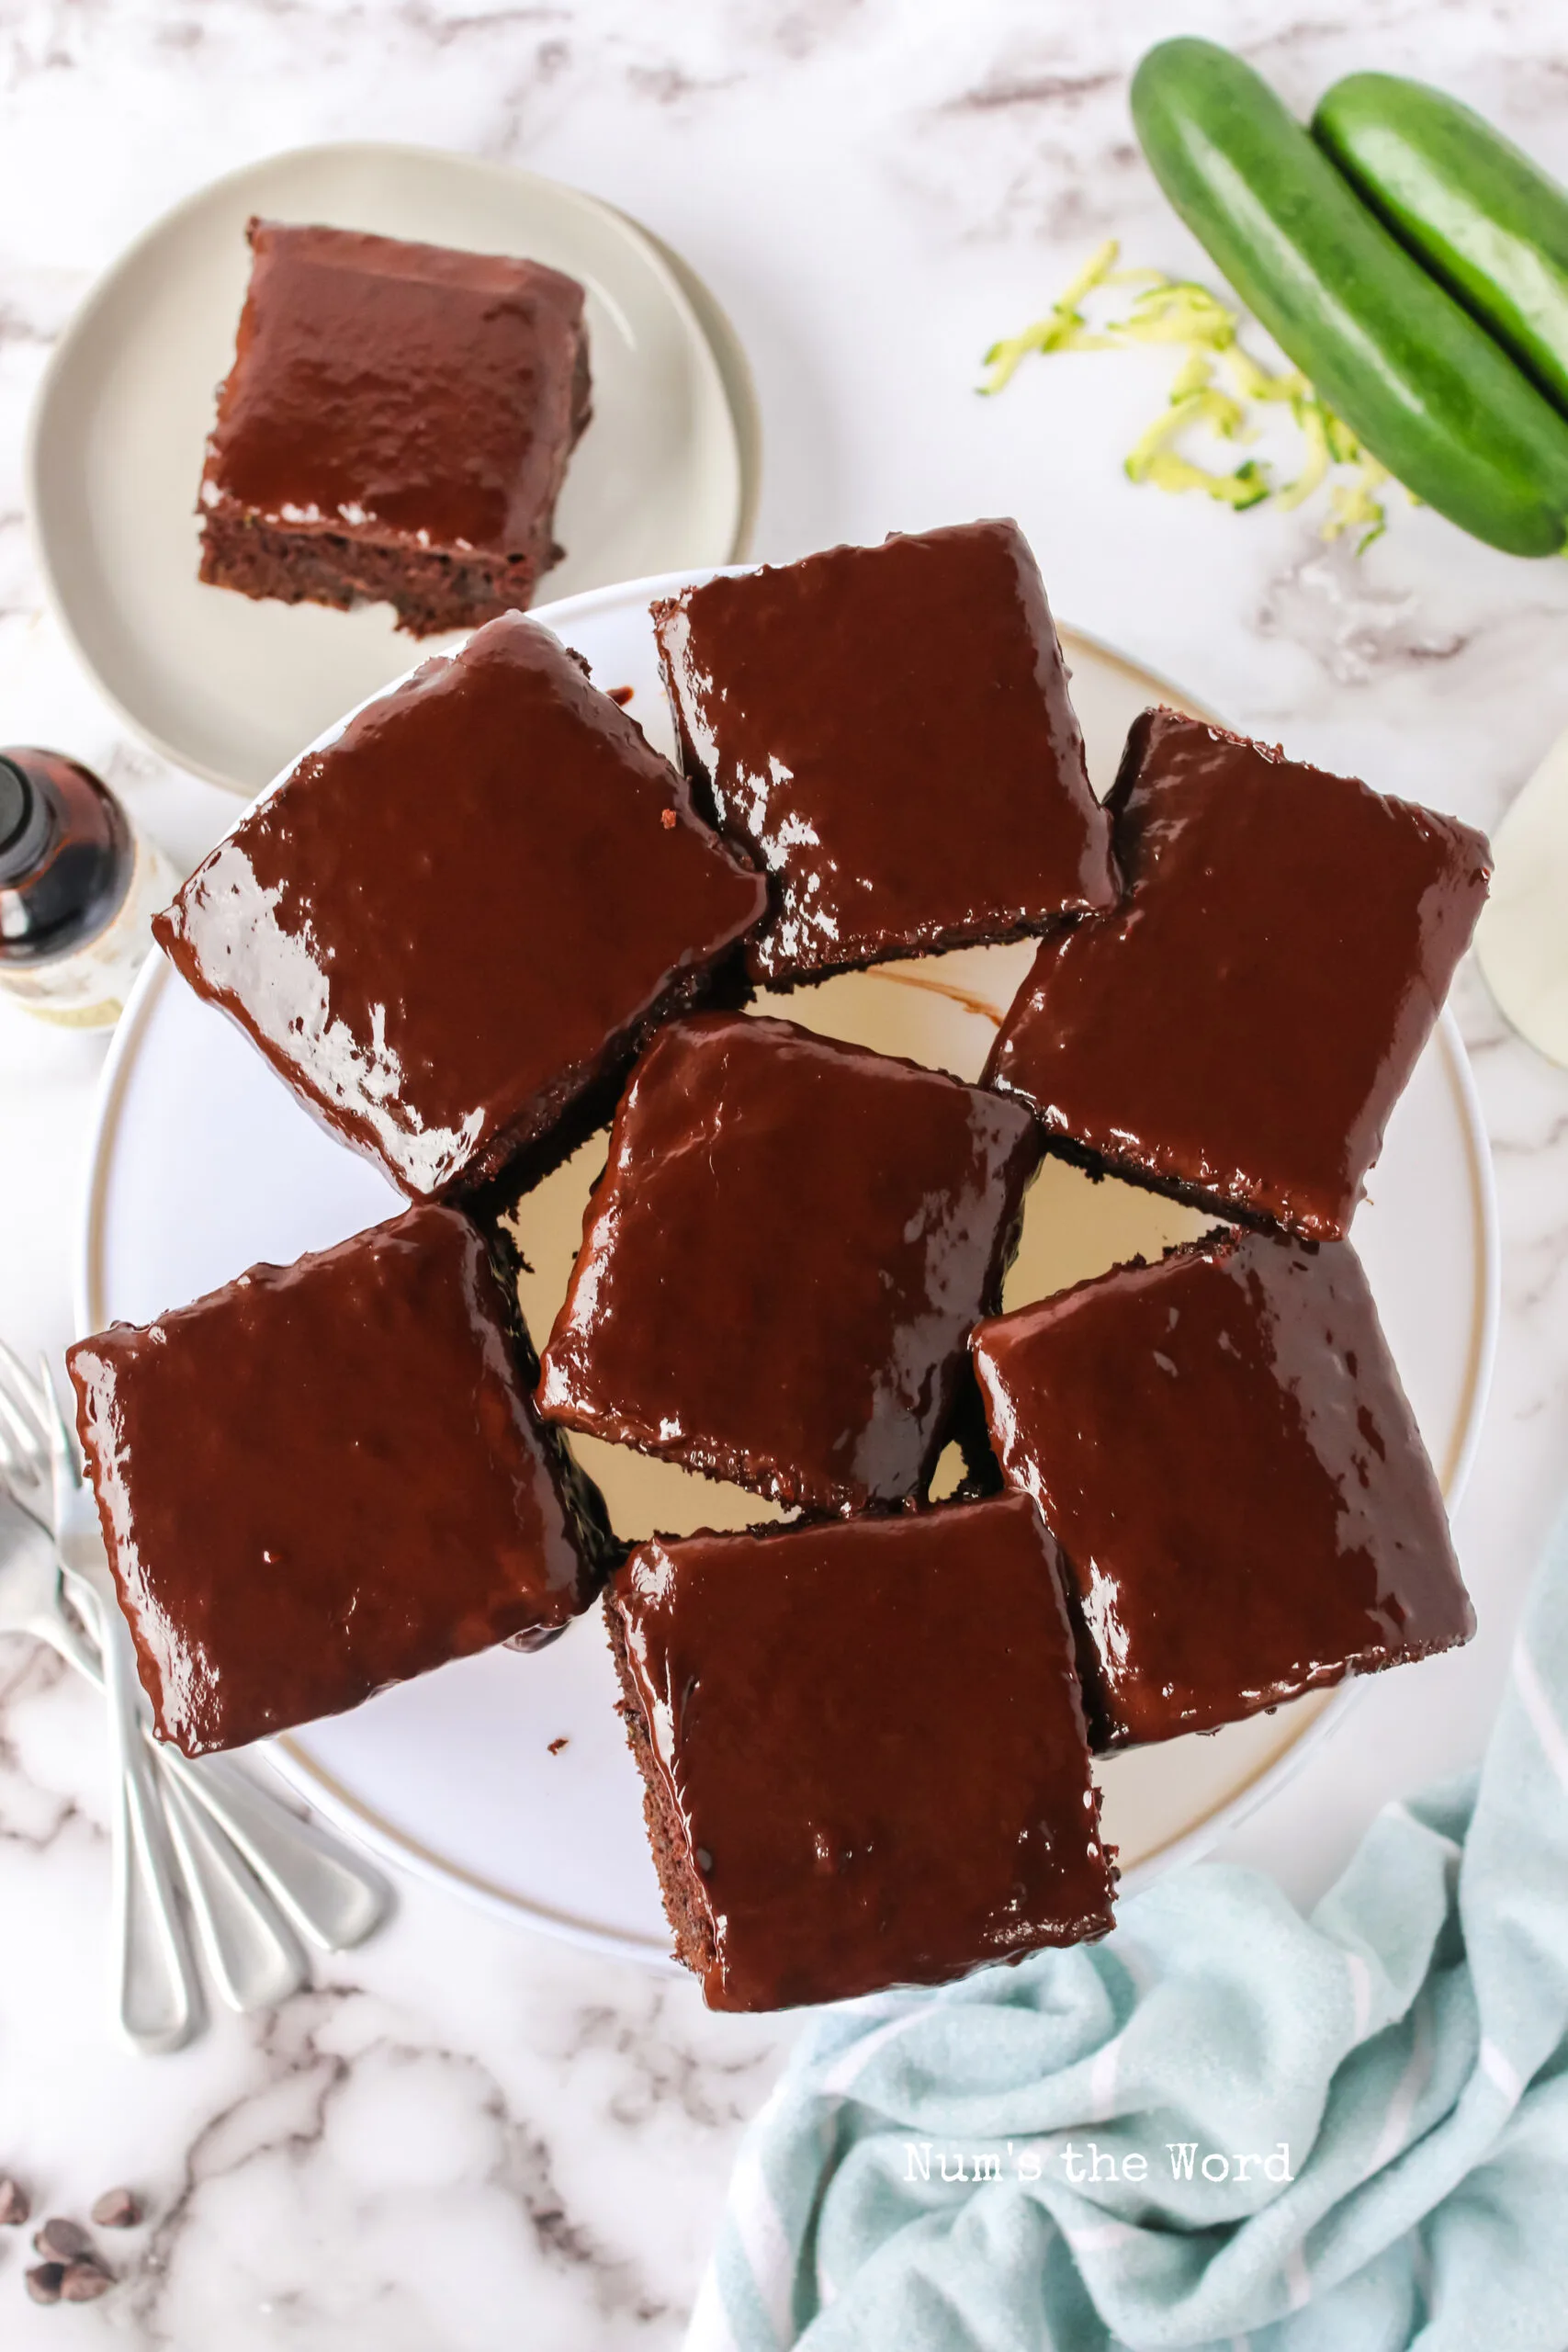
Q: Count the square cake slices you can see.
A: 8